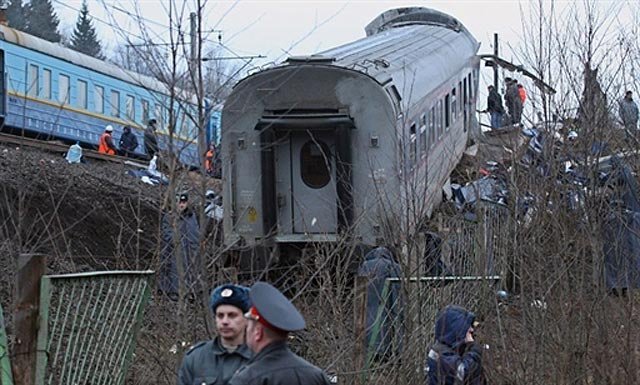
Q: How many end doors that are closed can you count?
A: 1